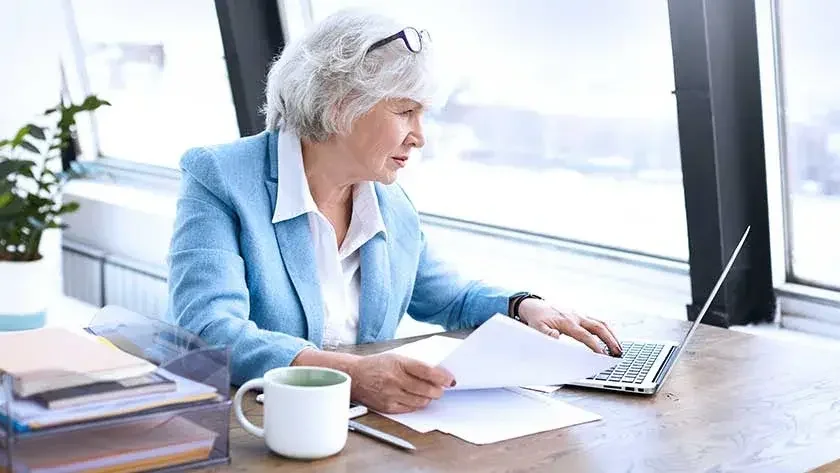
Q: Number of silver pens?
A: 1